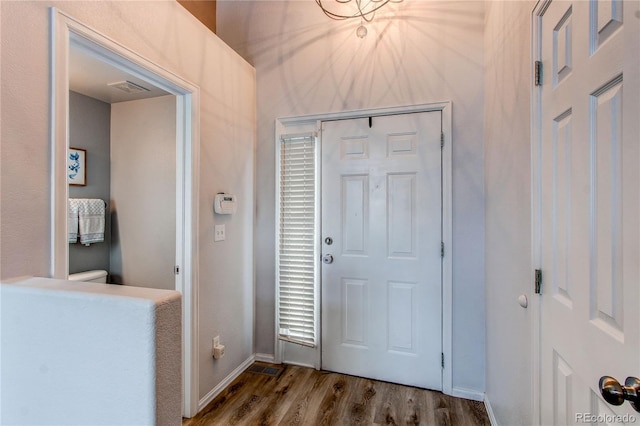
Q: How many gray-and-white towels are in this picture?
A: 2